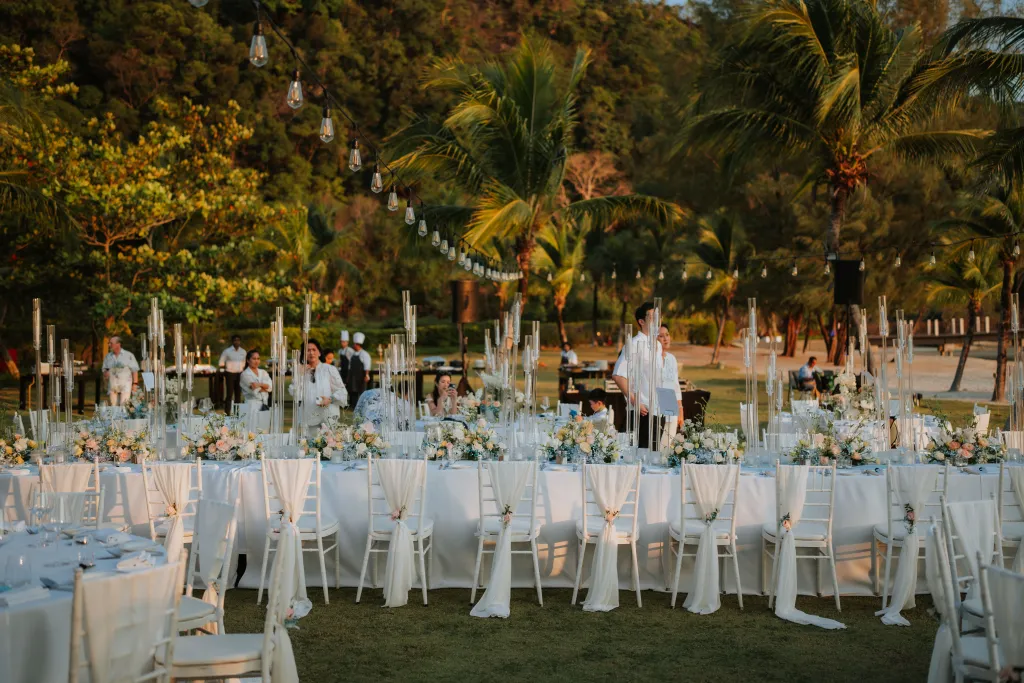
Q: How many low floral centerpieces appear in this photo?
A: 9